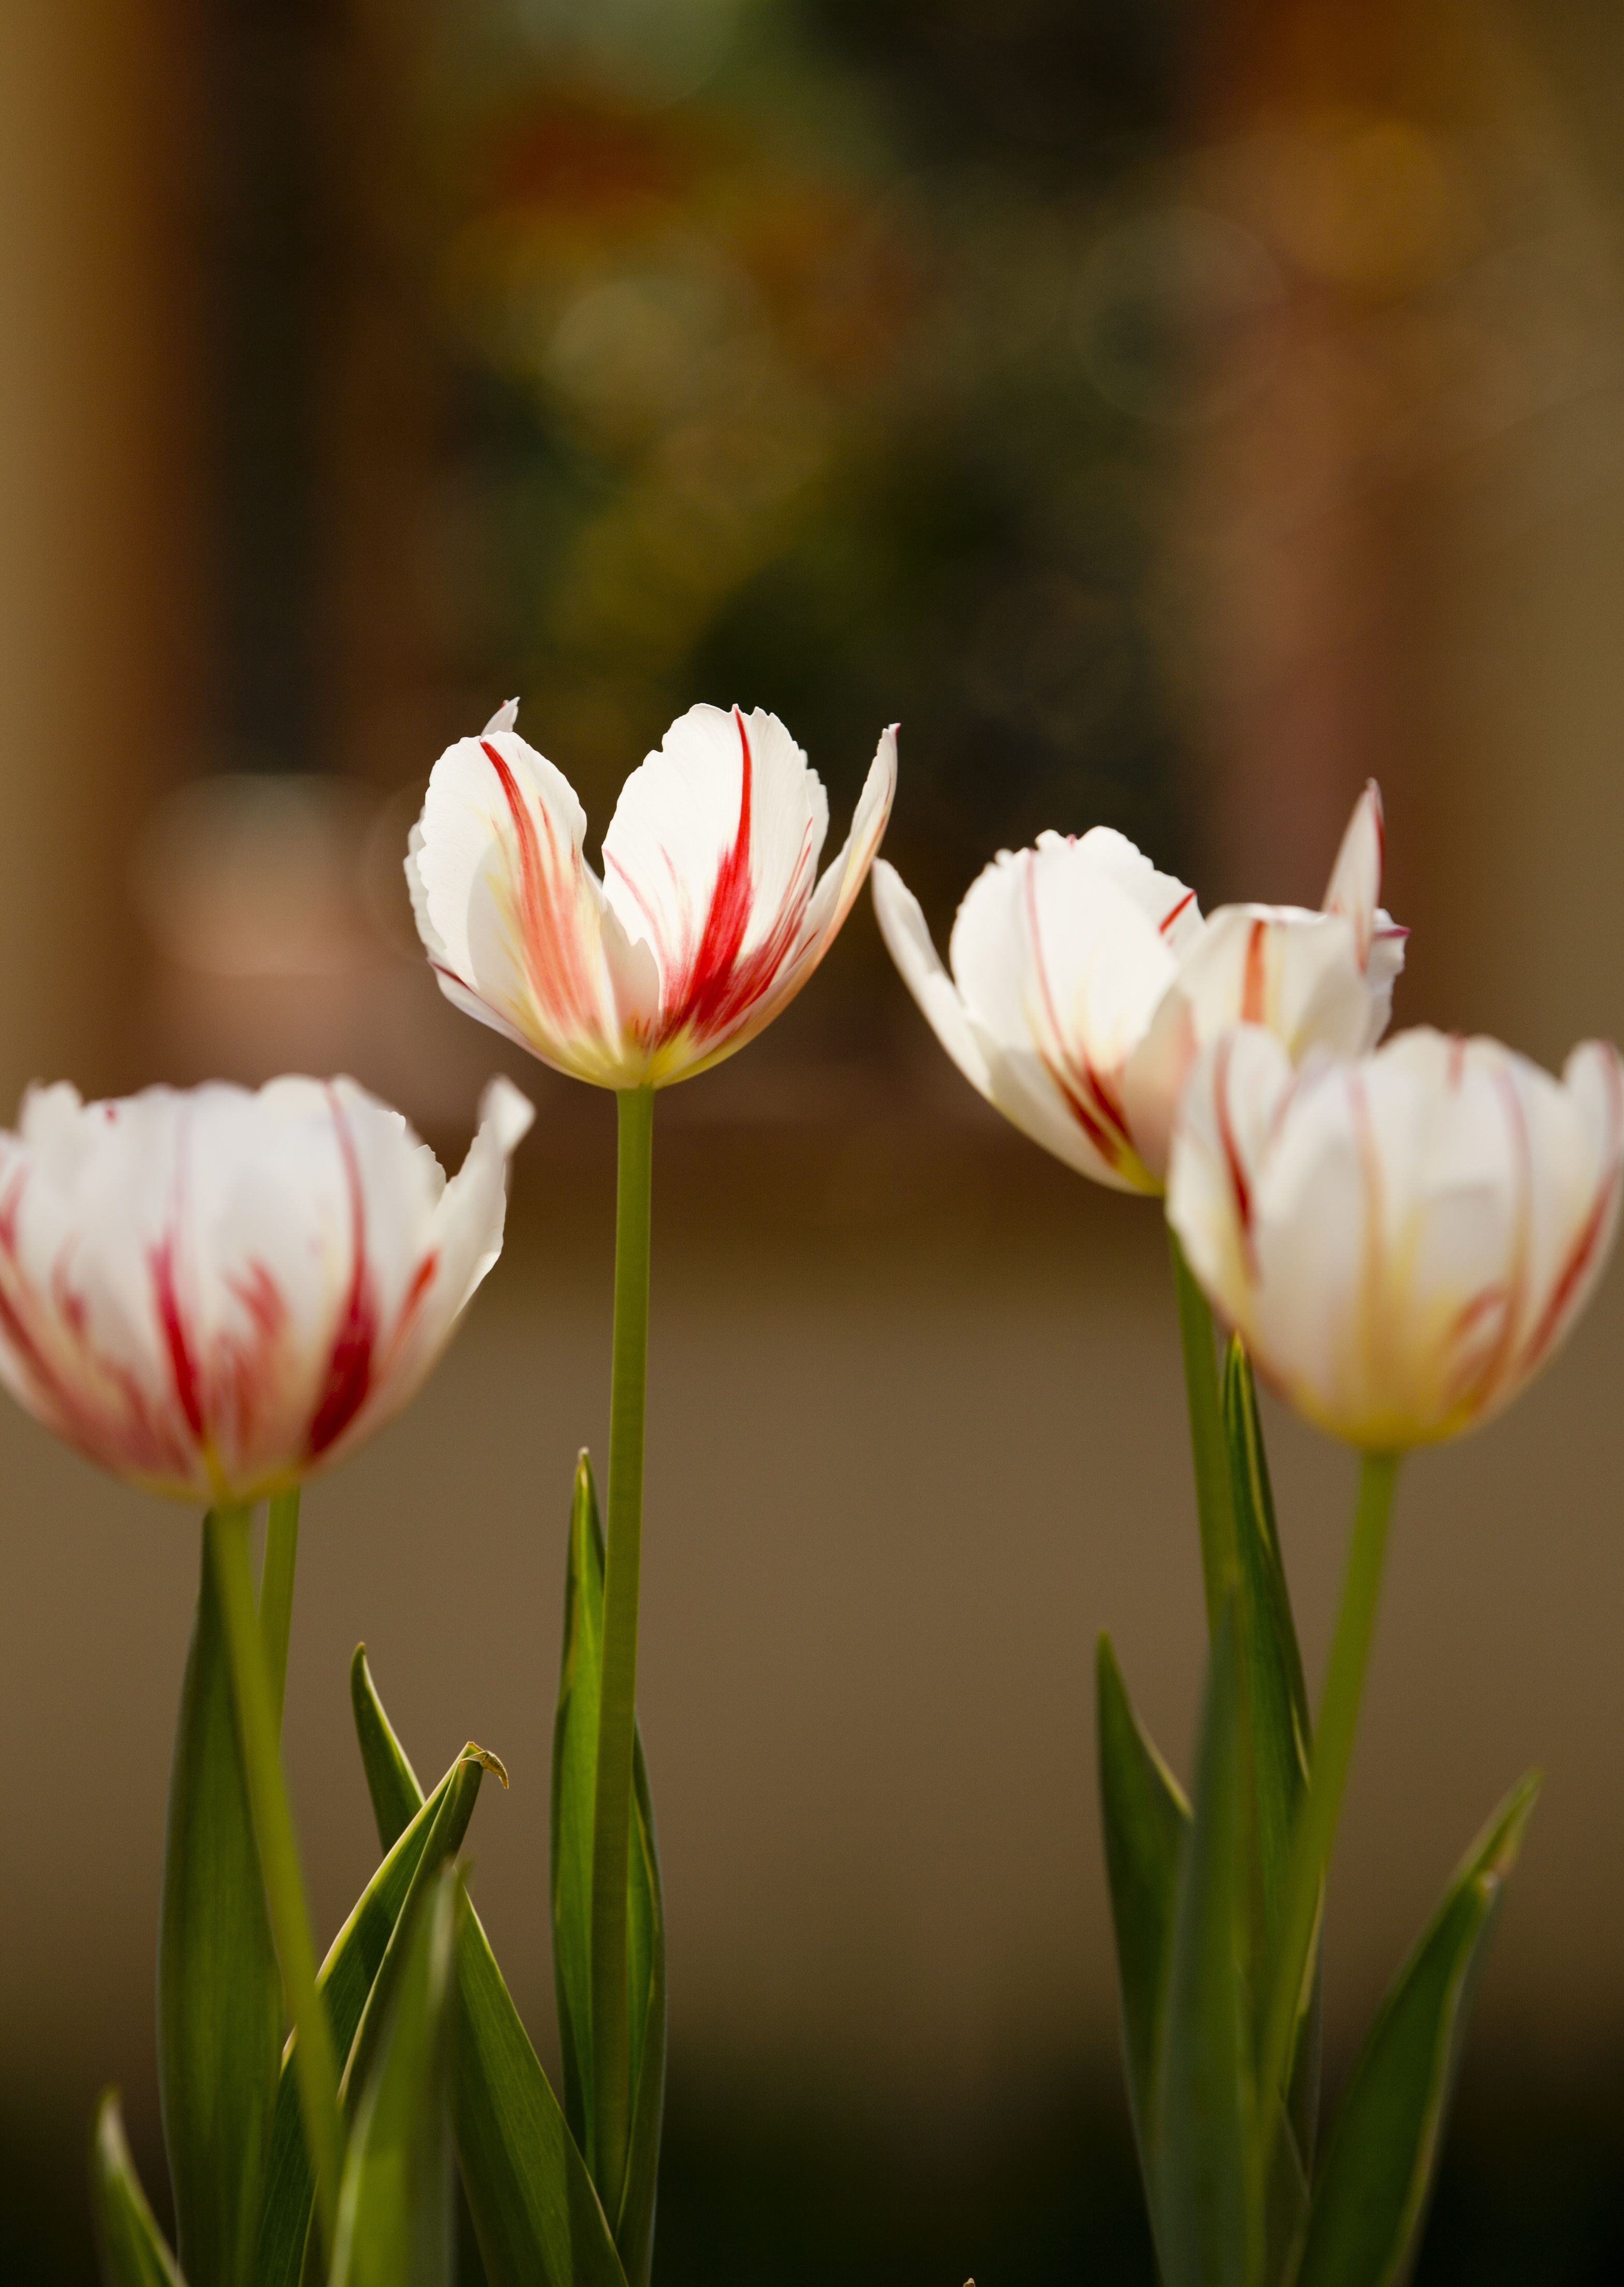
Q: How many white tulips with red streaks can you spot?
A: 4